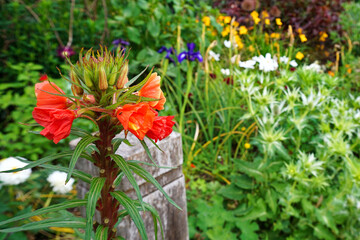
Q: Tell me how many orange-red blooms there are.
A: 5